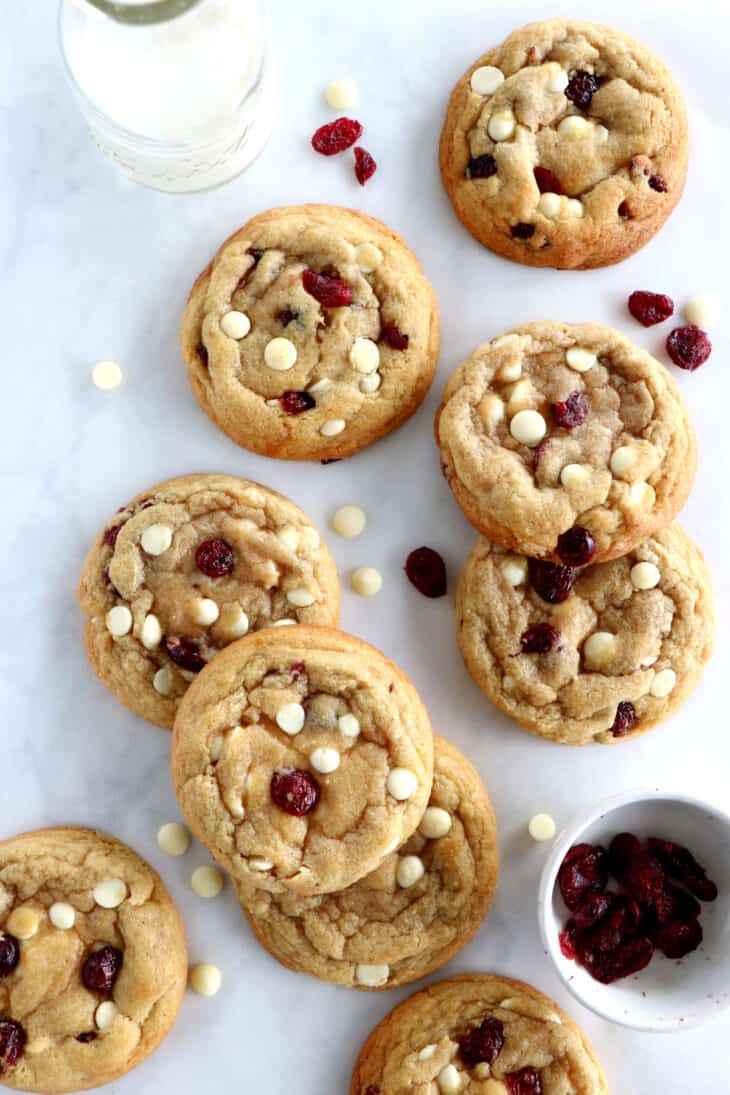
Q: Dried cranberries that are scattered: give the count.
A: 5